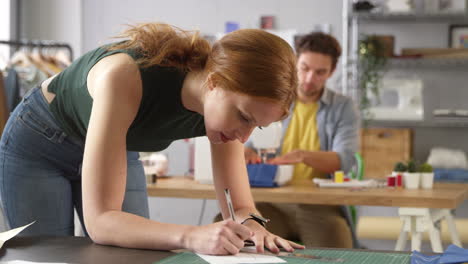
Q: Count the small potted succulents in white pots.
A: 3